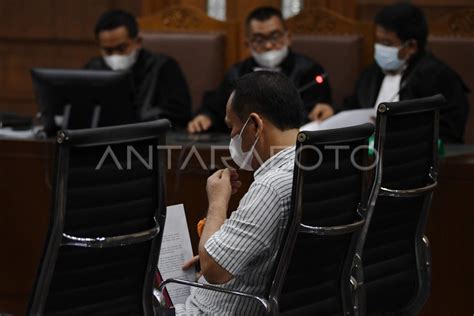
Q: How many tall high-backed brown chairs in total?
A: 3